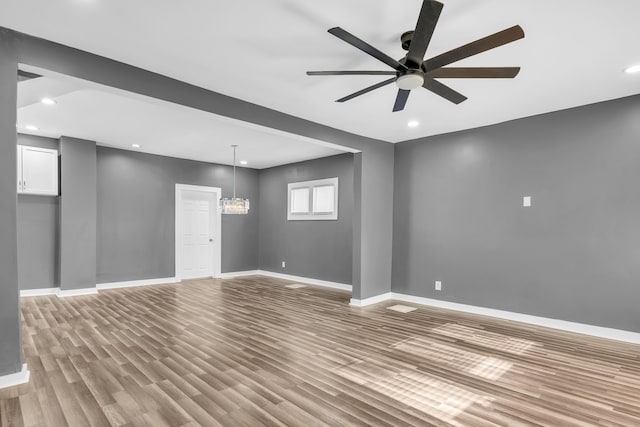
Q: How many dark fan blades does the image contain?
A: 8